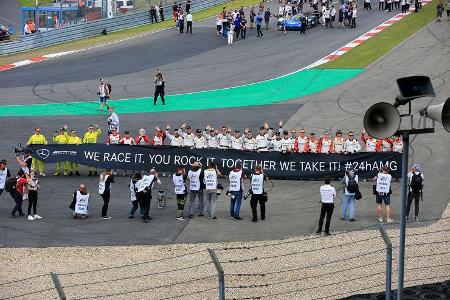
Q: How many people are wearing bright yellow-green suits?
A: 4